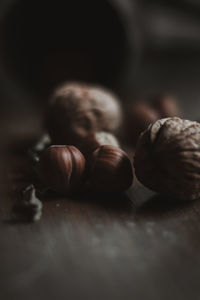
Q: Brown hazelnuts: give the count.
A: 2